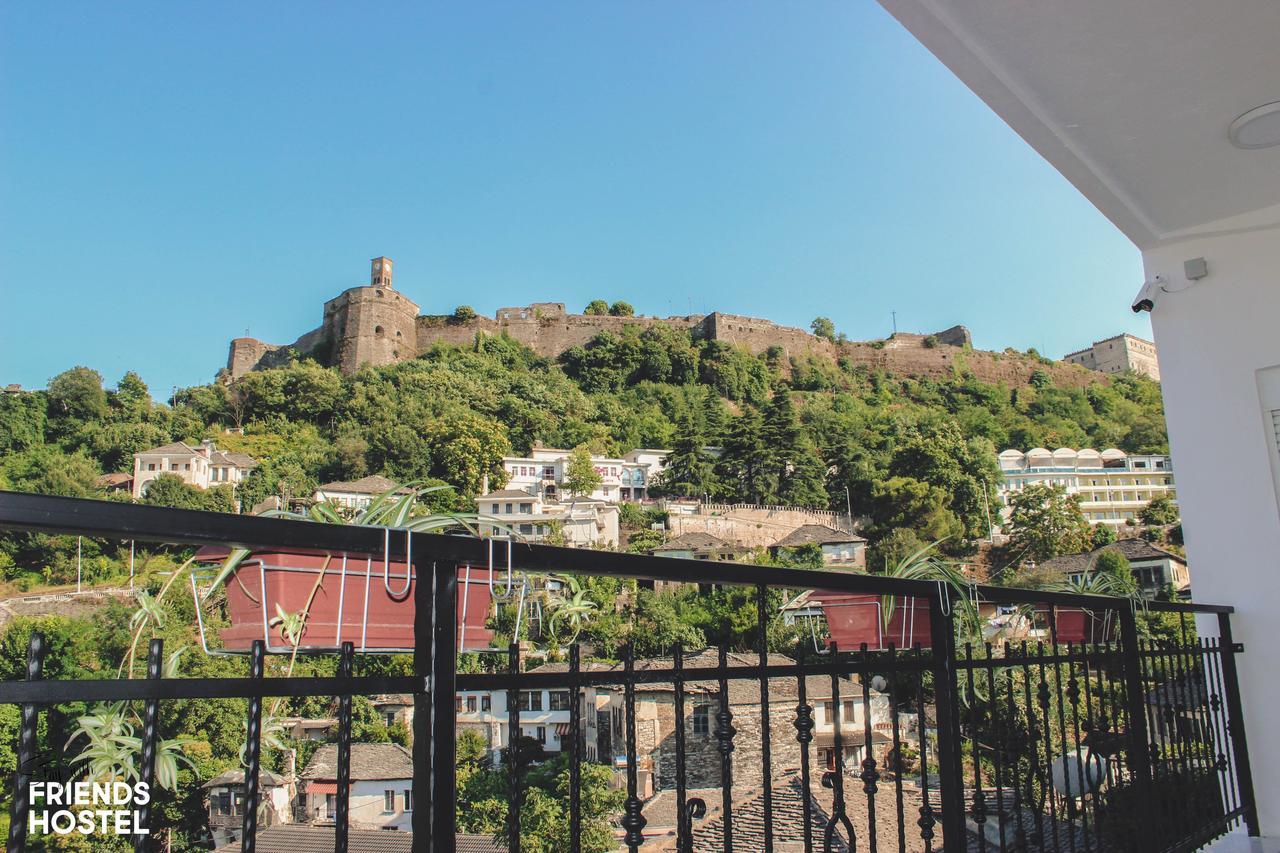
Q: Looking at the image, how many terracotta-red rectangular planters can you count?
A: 3